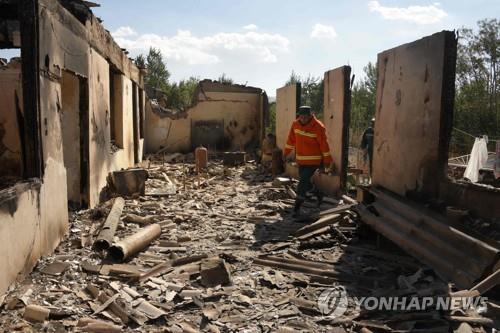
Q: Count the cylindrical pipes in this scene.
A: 2